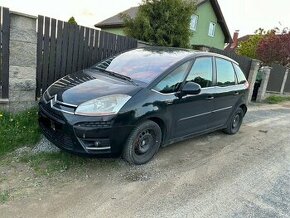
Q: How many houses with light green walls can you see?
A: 1